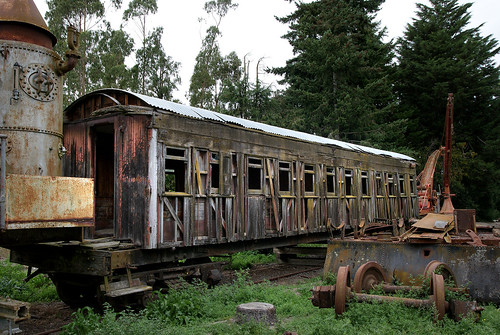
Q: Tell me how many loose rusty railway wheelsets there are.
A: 2